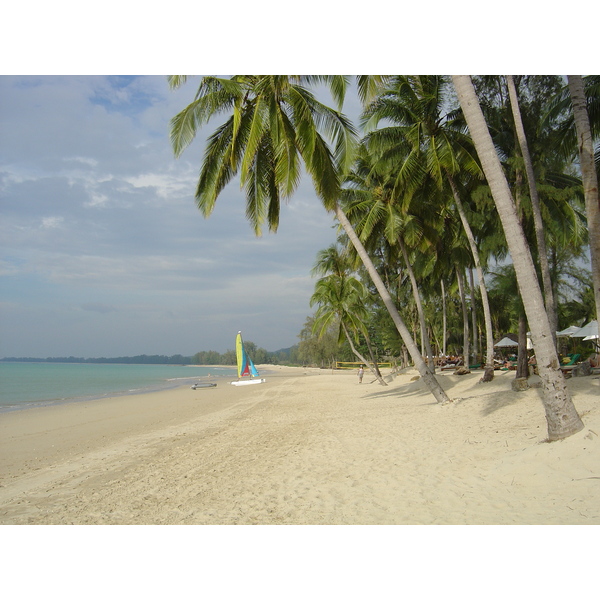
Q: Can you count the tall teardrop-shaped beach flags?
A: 0